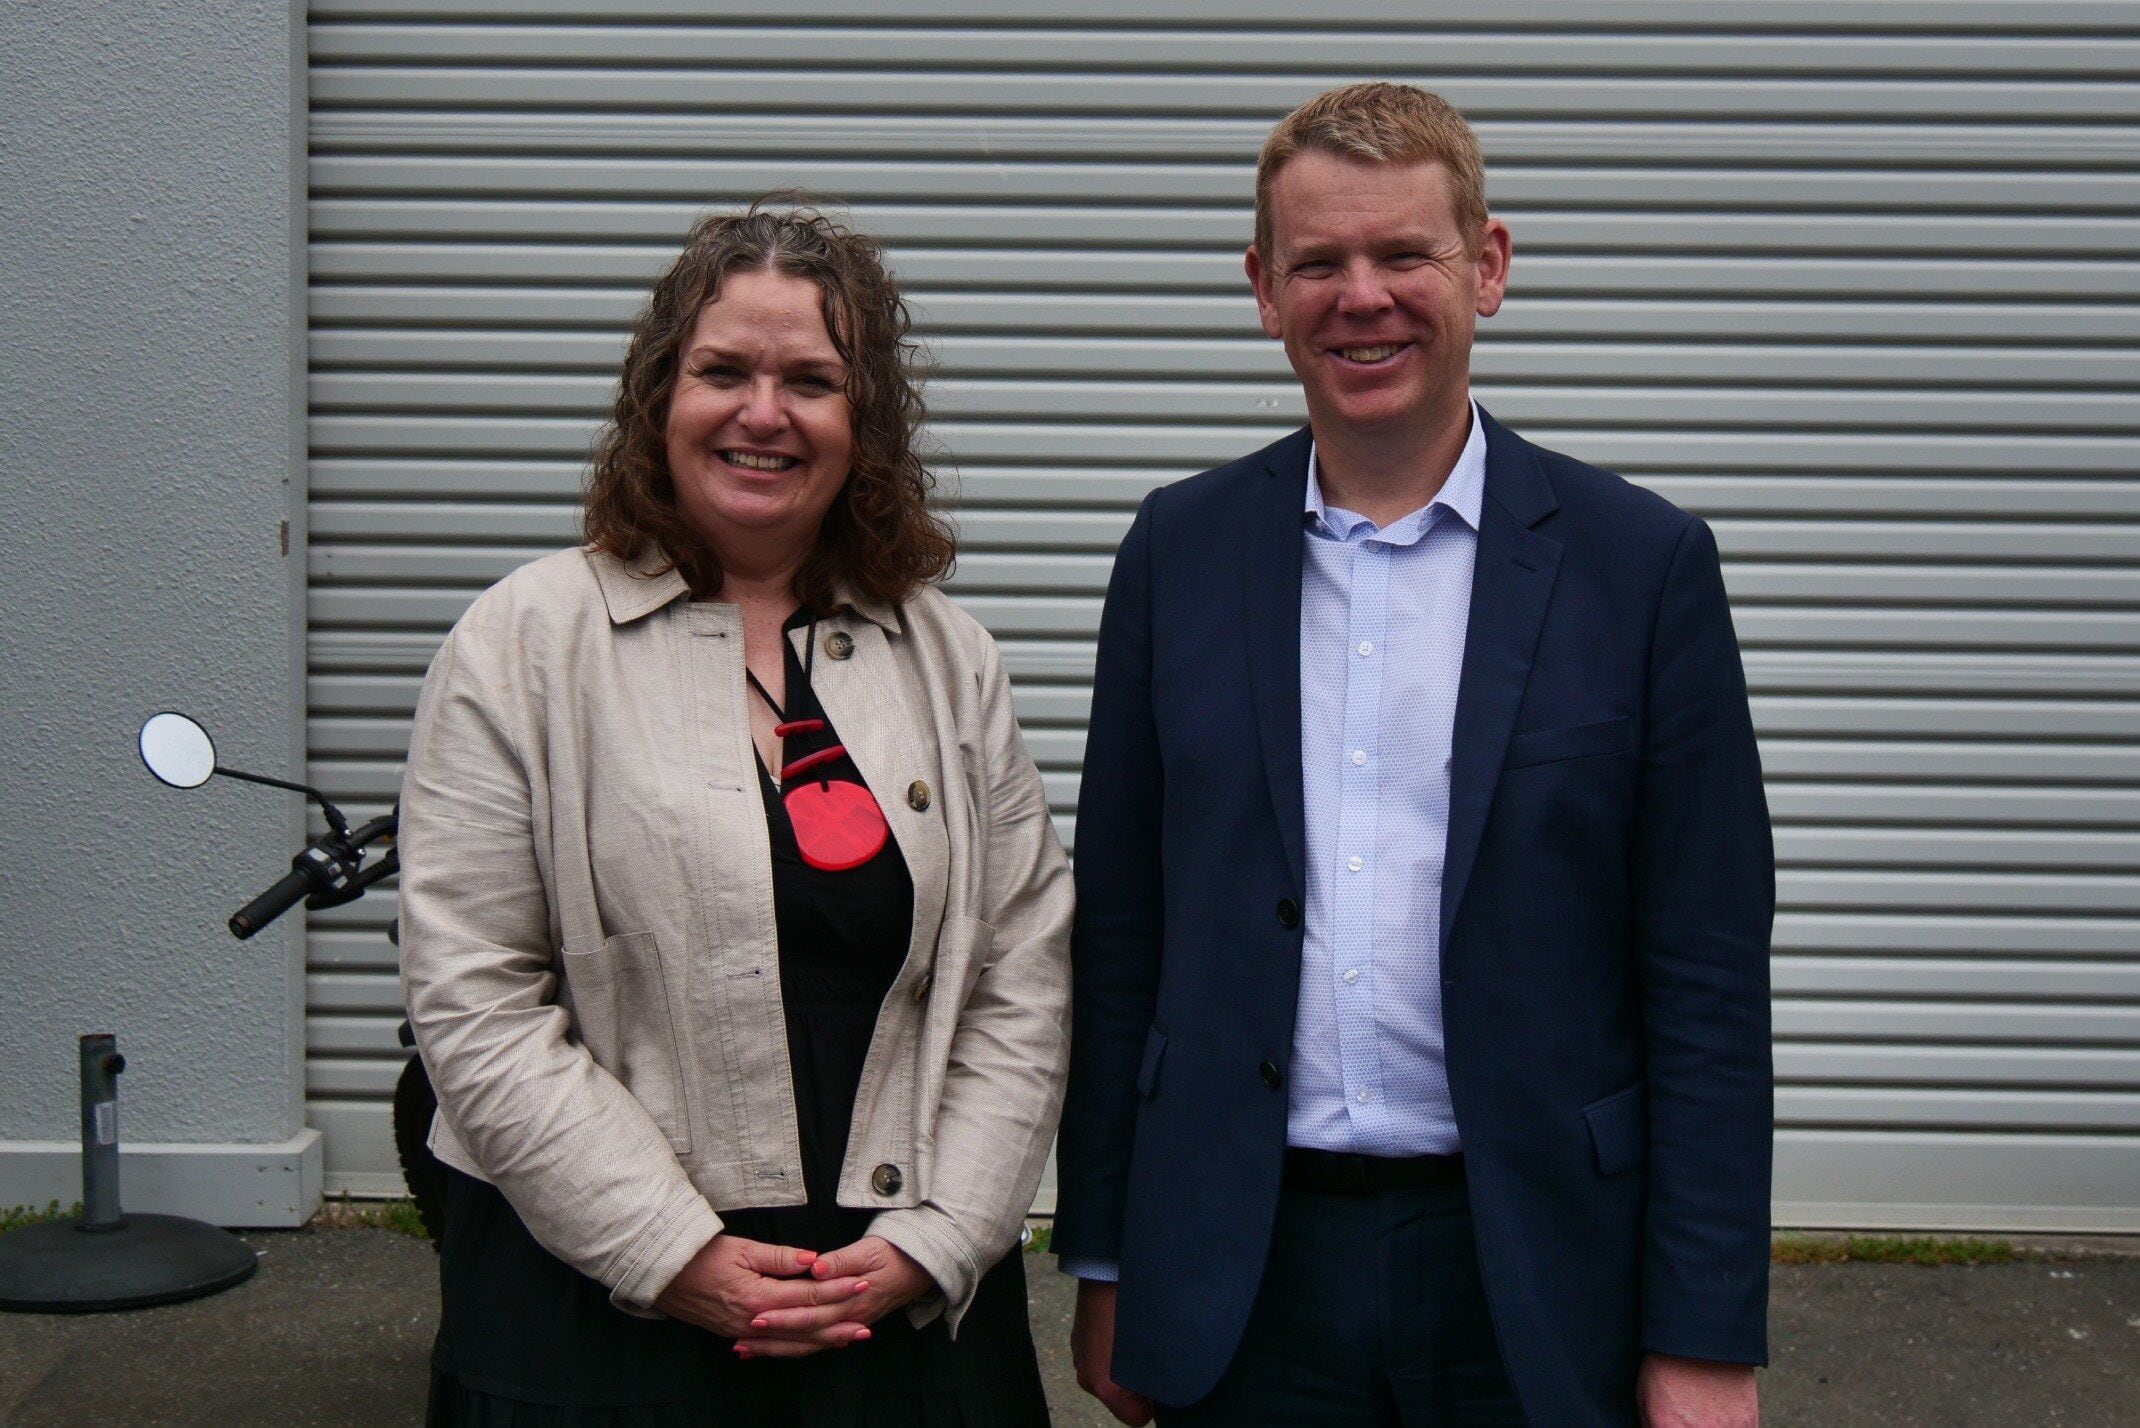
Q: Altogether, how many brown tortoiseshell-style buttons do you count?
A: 4